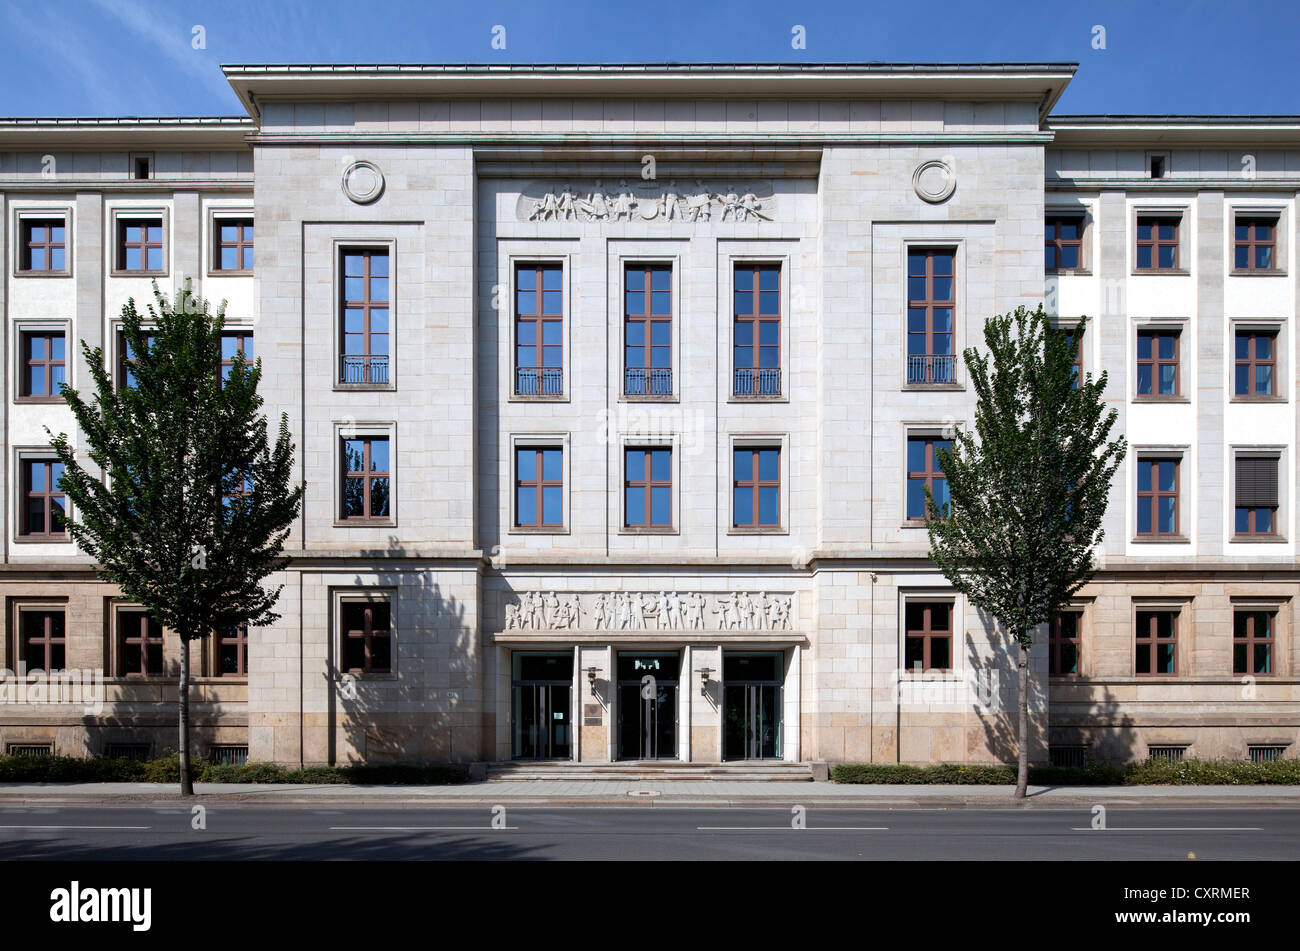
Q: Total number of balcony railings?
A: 5